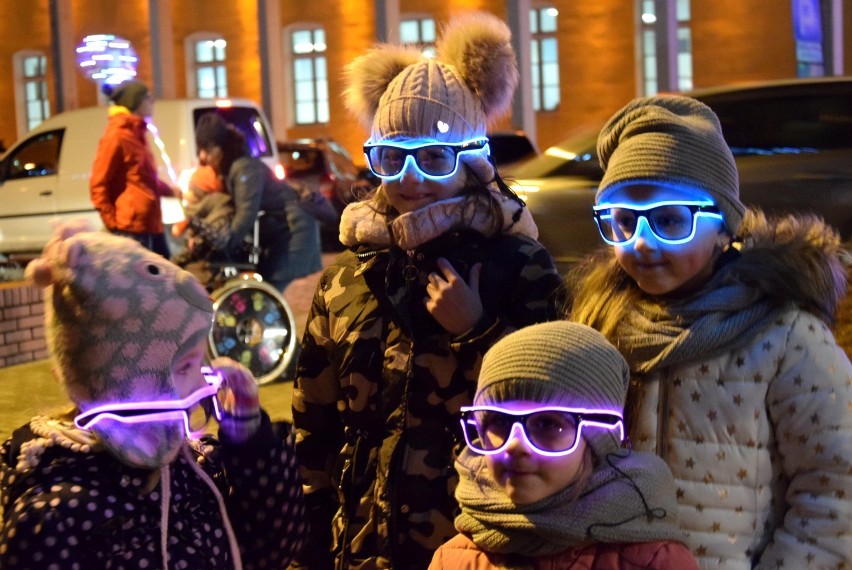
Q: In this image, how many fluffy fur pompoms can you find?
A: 2